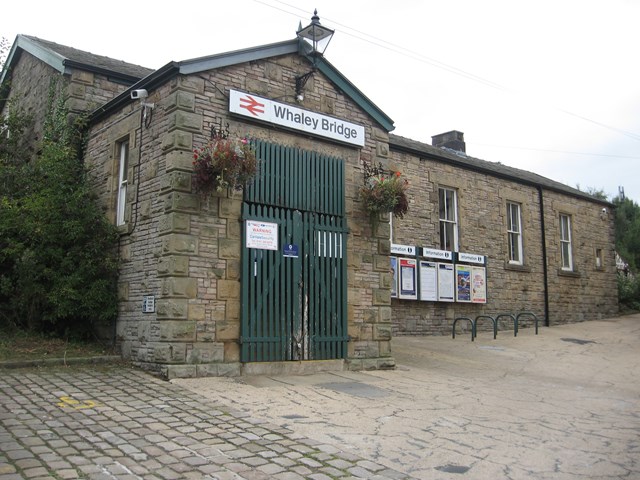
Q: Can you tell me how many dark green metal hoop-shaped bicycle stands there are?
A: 4